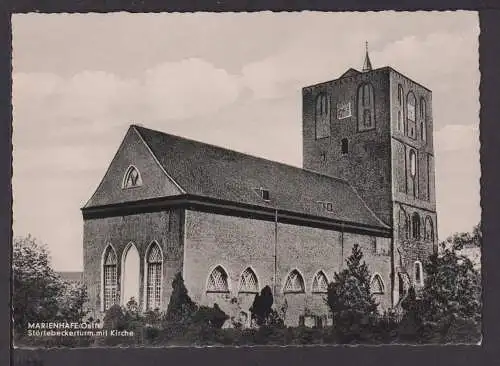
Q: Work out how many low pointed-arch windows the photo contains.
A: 5